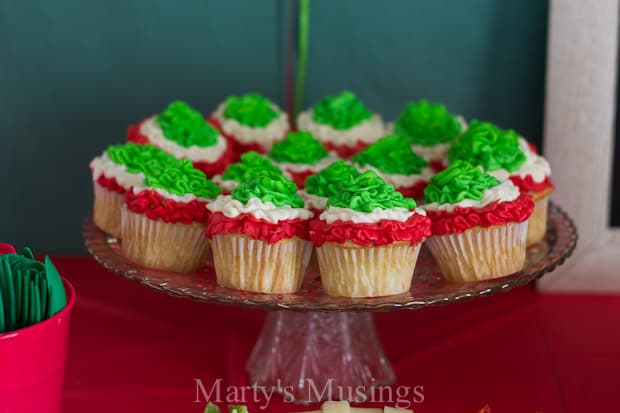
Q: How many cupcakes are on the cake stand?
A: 14